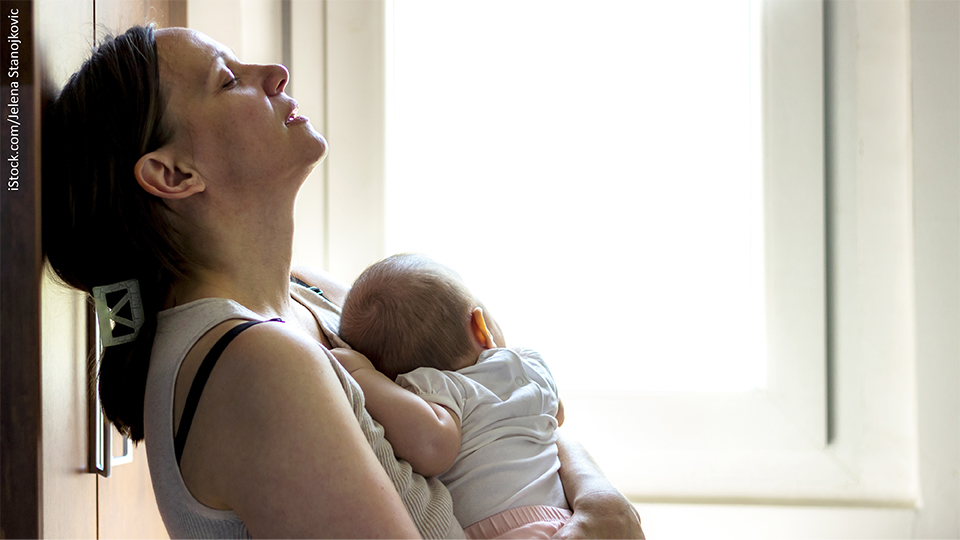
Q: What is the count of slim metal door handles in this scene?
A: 2